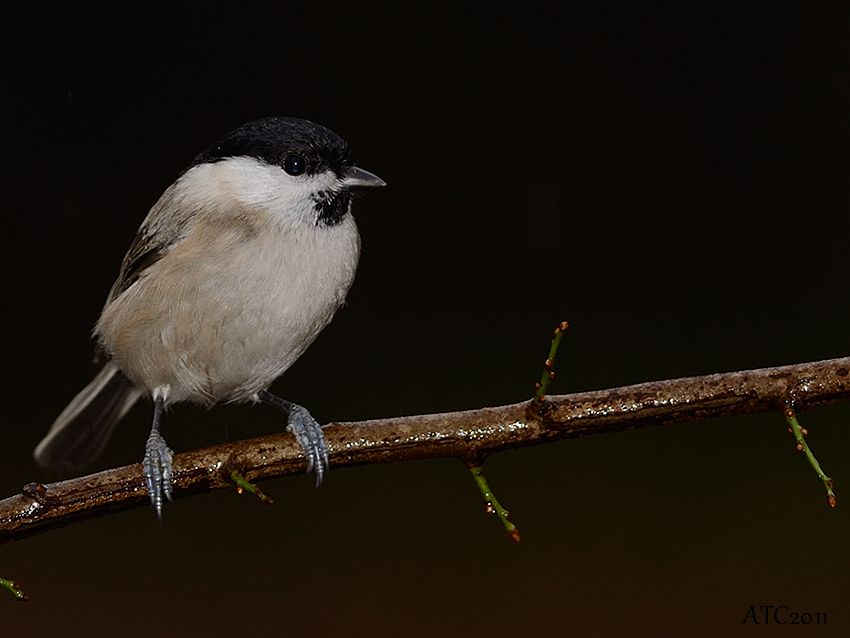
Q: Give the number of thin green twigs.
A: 5